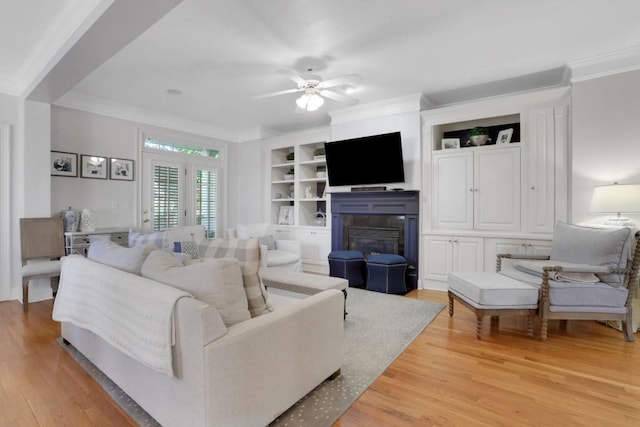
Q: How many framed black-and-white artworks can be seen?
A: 3